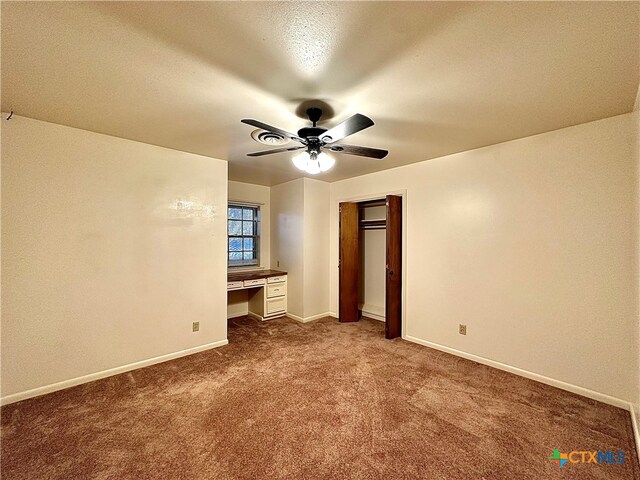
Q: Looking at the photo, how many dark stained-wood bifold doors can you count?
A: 2